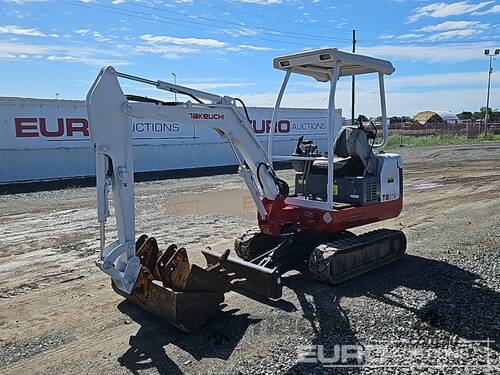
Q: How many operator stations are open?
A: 1